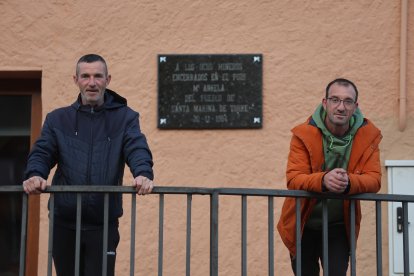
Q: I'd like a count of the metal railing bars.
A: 15